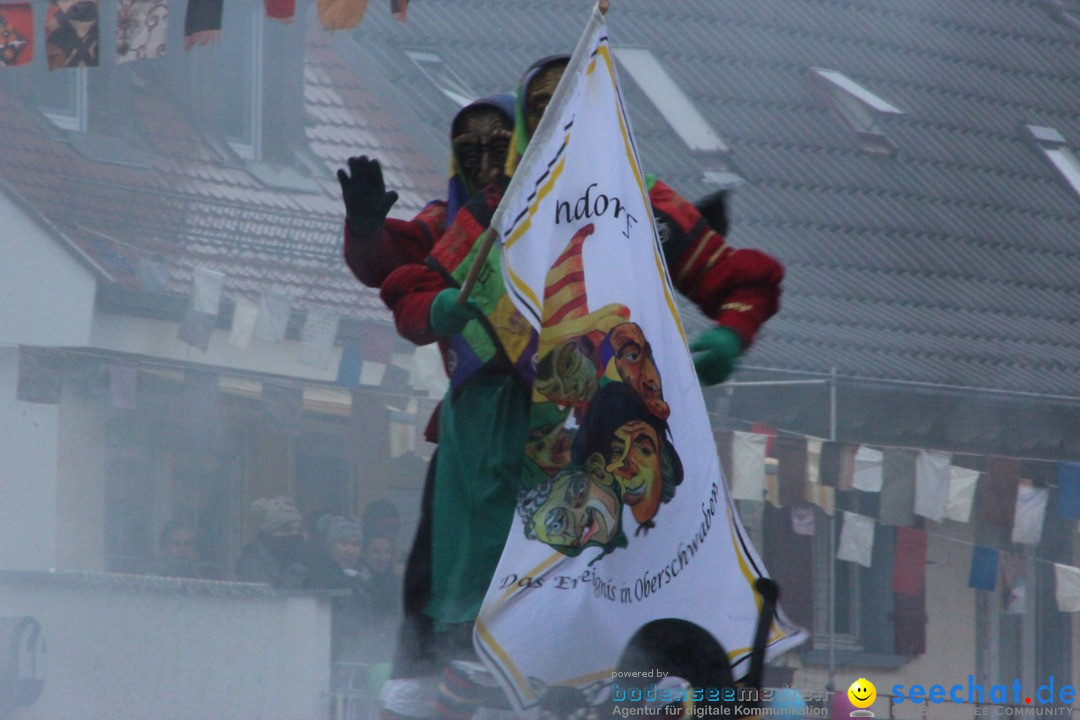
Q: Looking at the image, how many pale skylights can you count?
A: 4